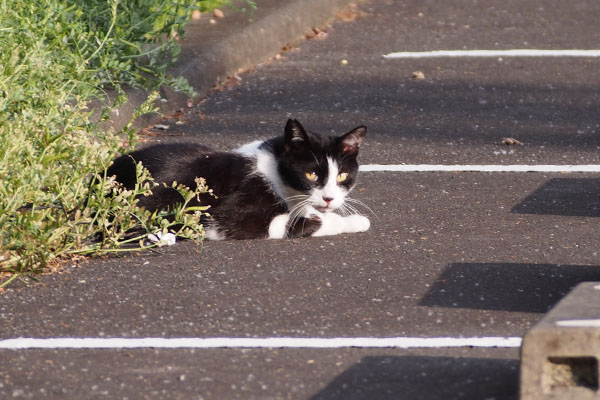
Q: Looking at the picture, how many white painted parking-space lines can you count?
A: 3